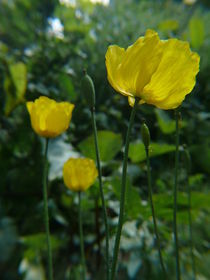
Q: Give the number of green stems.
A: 7